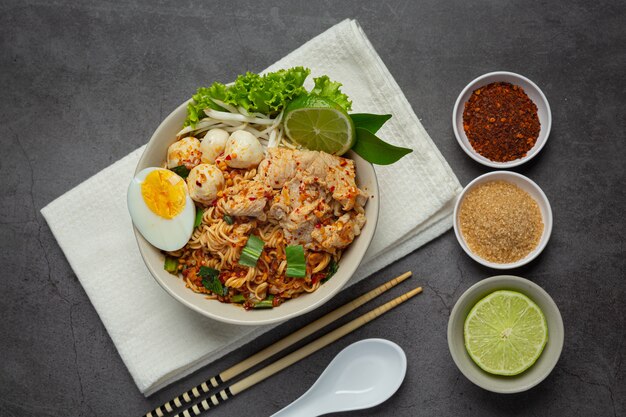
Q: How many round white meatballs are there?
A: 4